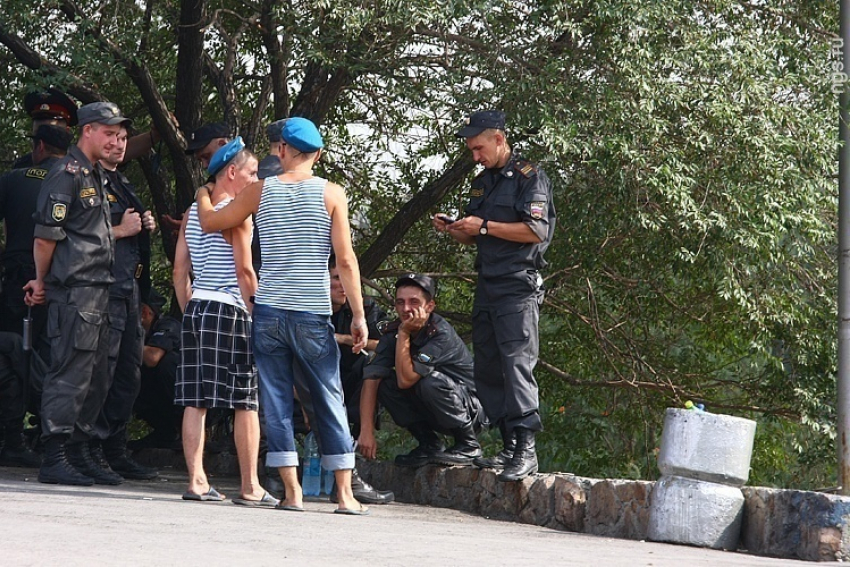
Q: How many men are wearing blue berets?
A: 2